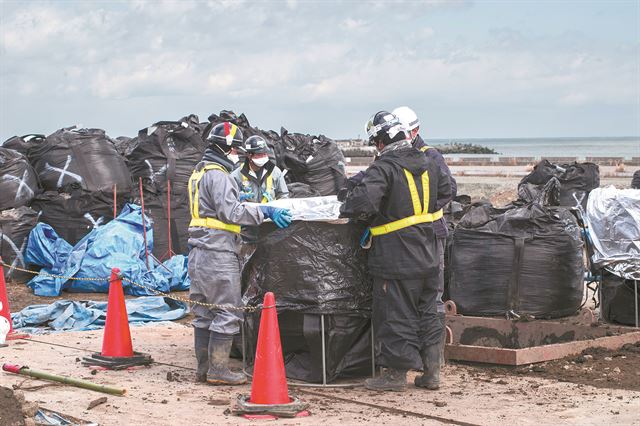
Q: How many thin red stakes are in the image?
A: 3